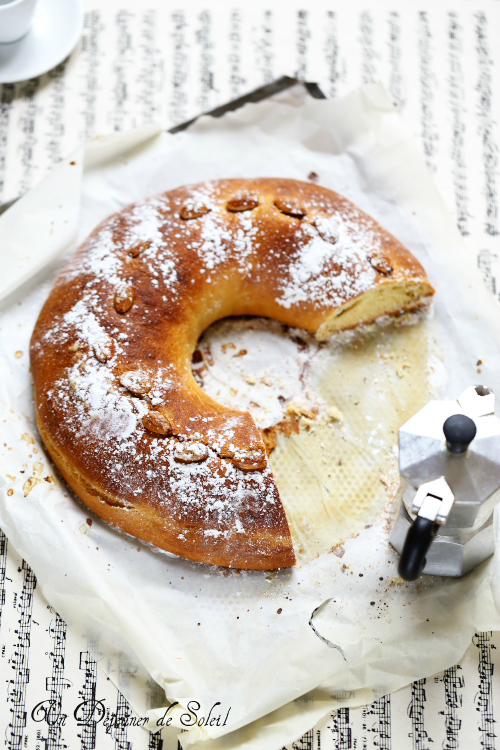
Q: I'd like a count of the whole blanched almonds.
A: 12